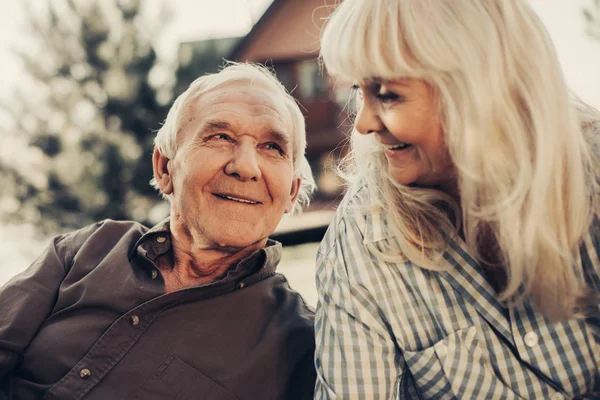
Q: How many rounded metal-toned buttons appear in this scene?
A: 5